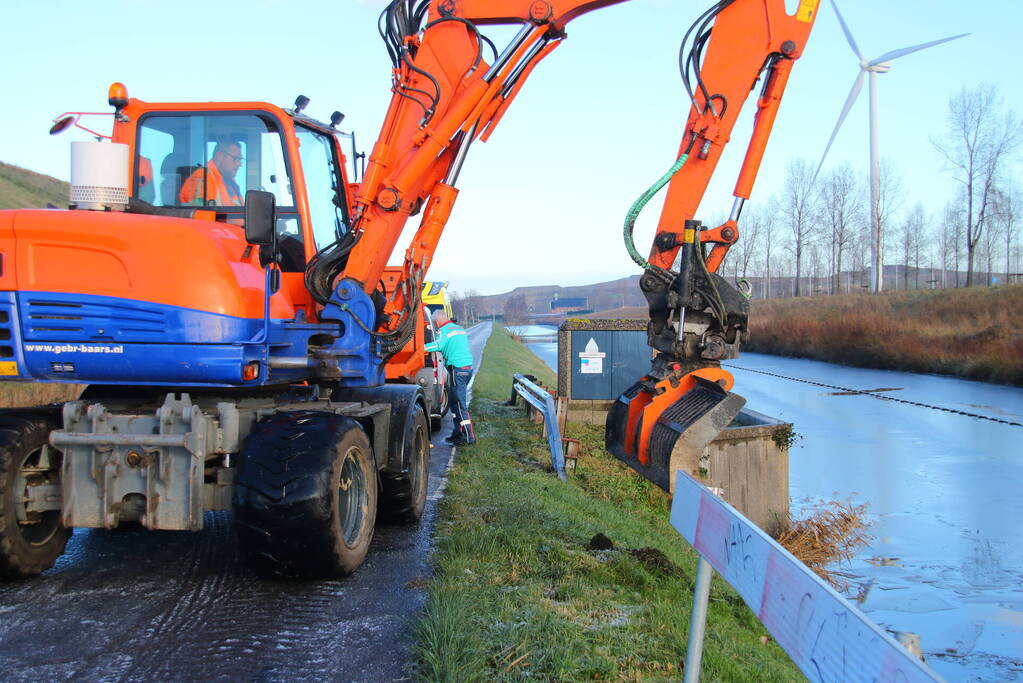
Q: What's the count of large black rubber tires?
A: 3